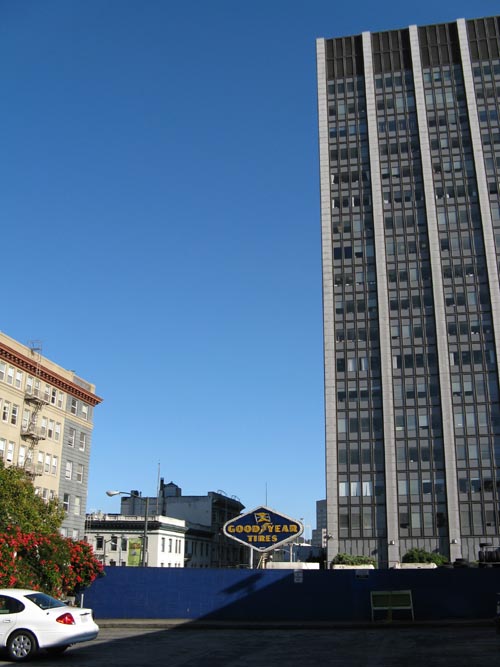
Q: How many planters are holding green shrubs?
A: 2